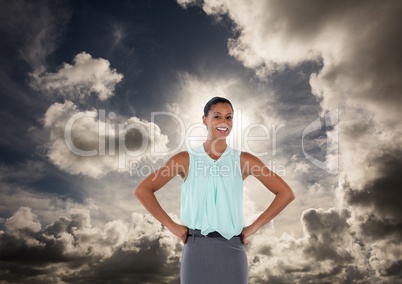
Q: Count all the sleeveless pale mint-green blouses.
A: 1